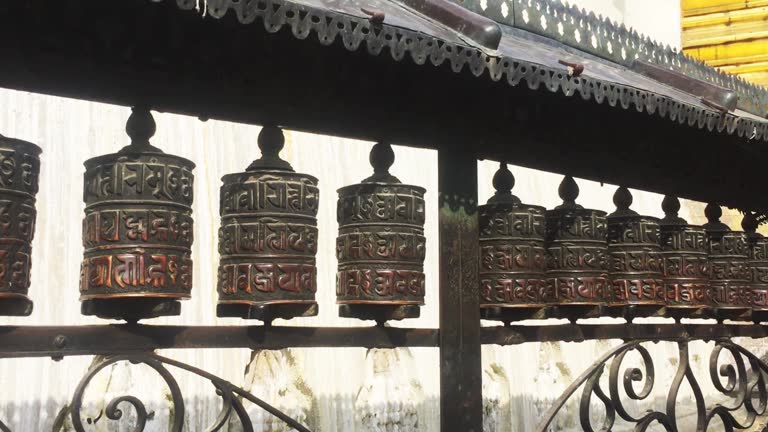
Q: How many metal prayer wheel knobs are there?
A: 9